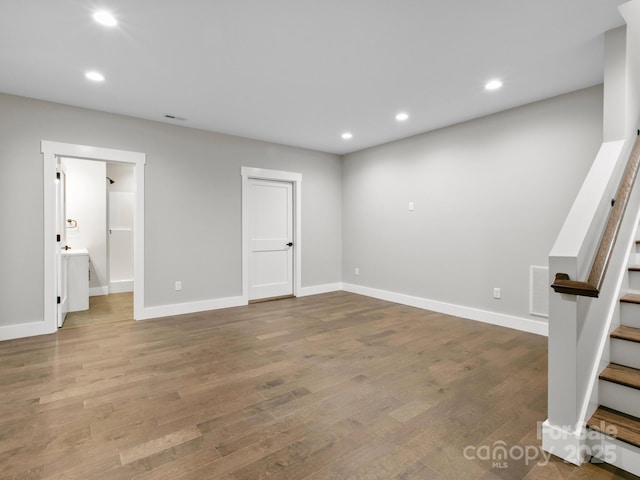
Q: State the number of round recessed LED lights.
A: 5